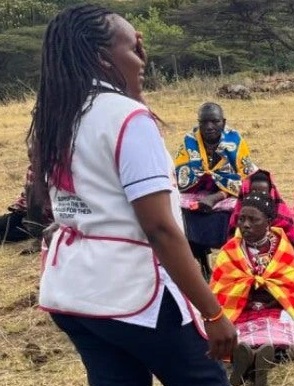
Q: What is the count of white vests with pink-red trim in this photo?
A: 1